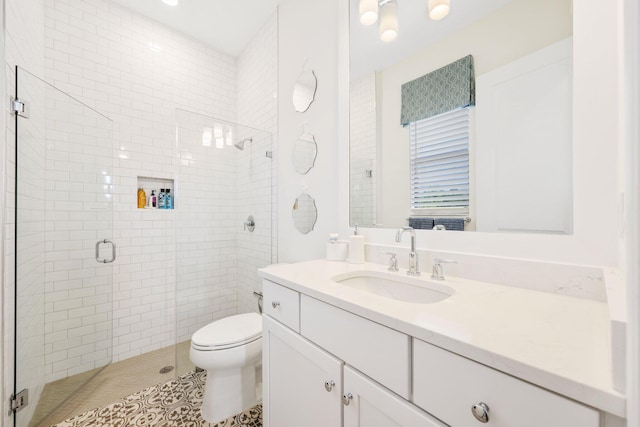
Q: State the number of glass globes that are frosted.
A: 3